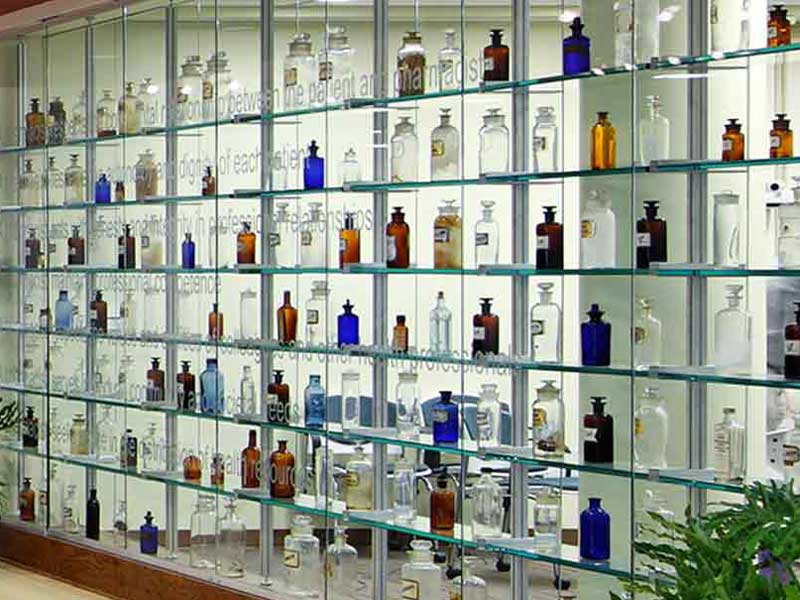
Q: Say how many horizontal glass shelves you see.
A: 6